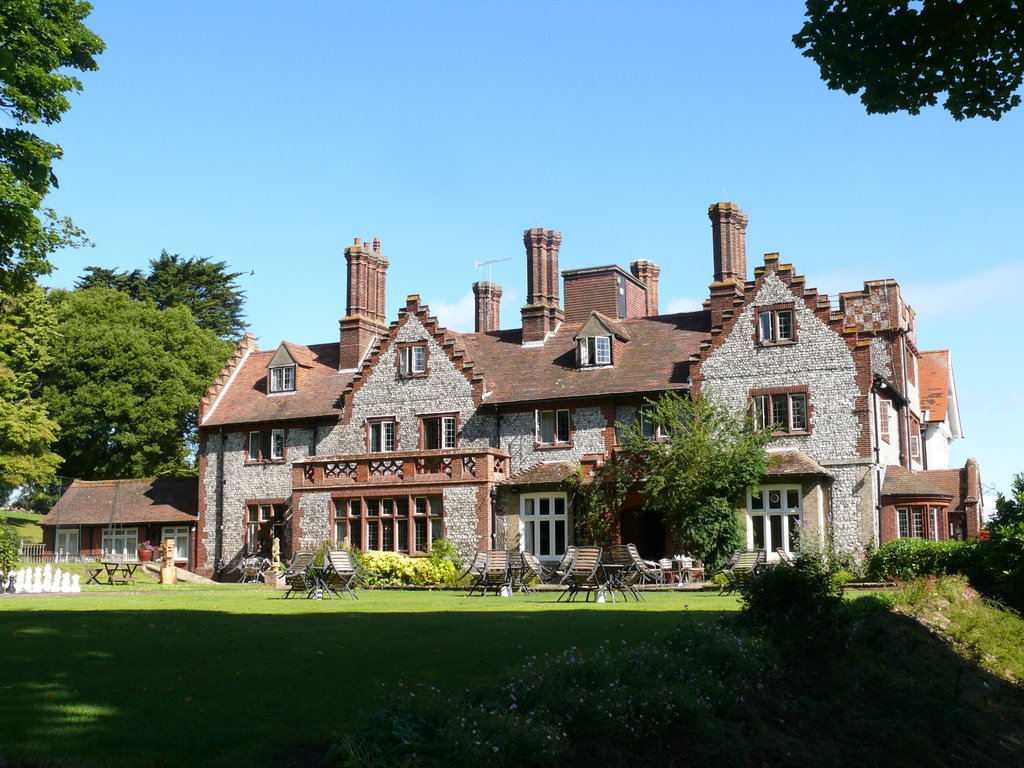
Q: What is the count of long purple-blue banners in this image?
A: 0